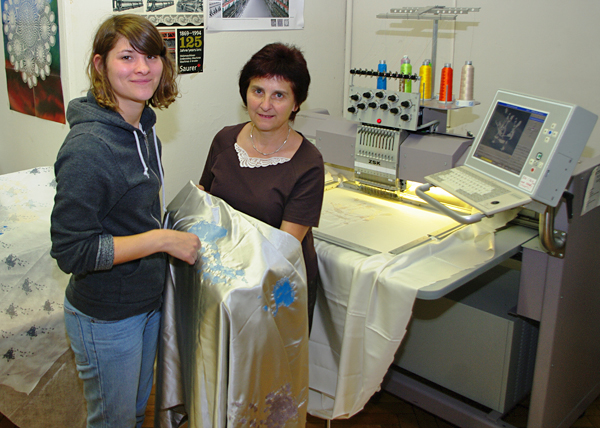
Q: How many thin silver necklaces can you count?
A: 1